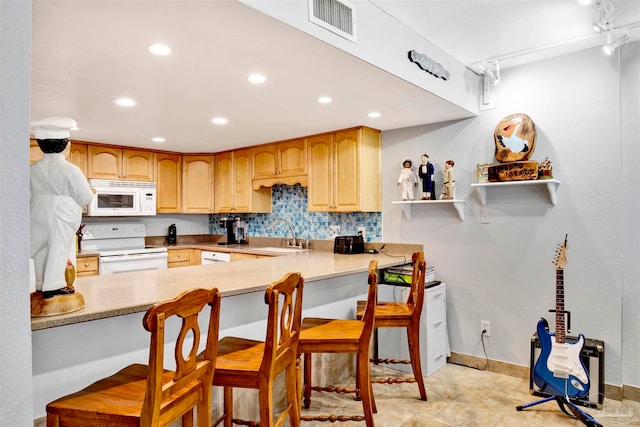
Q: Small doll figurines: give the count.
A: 3